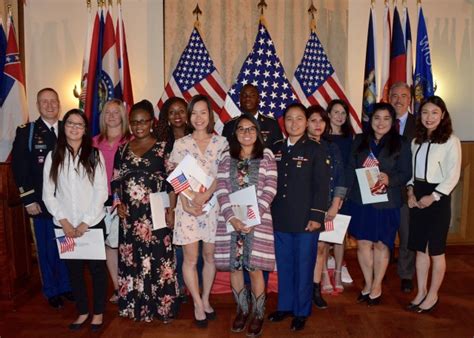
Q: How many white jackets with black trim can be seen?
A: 1